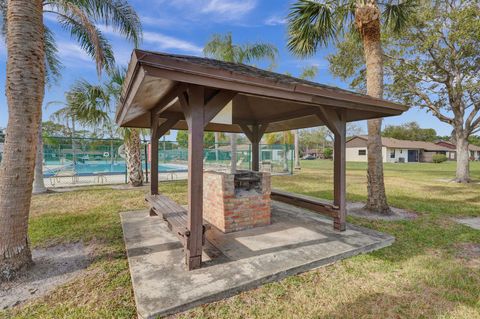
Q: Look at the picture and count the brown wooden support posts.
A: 4